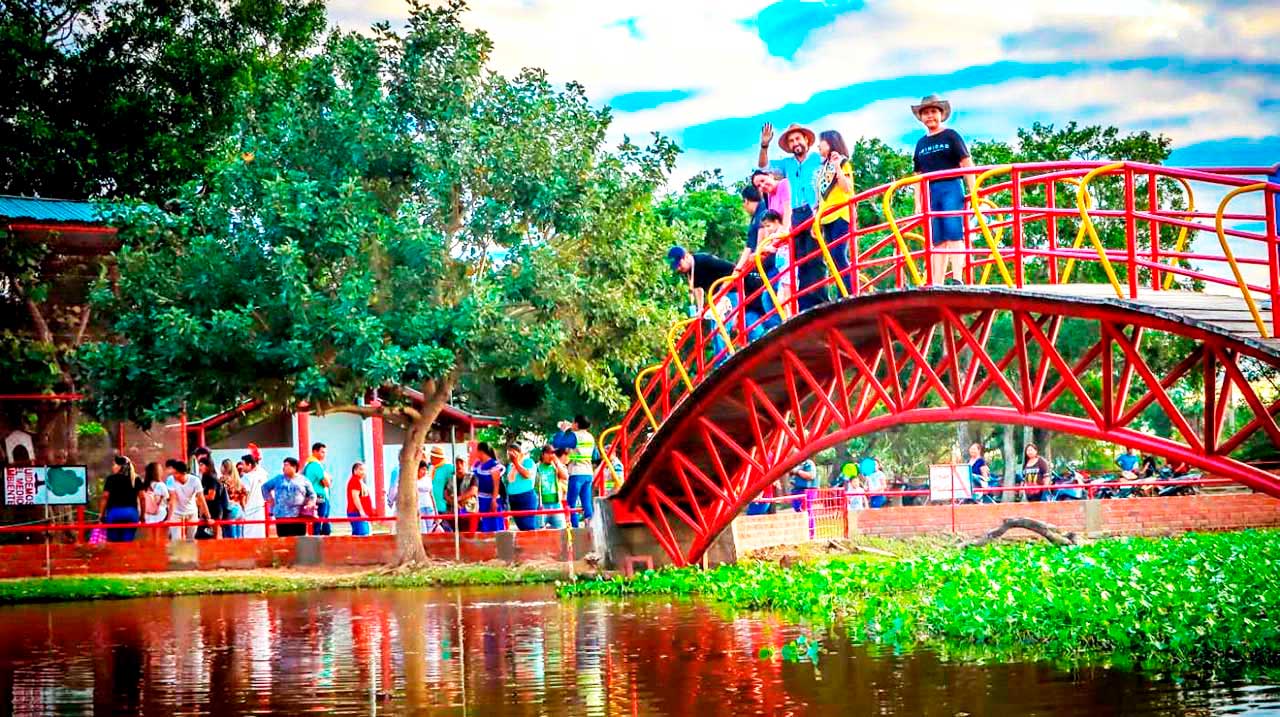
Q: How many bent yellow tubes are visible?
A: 15